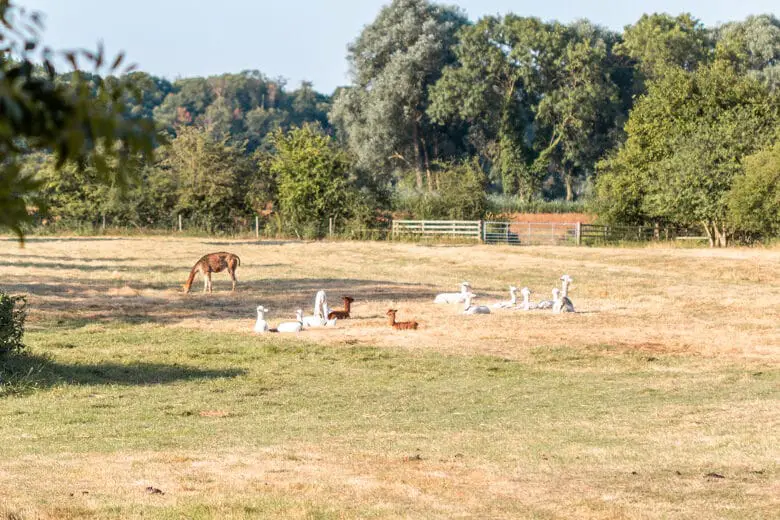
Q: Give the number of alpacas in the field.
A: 12